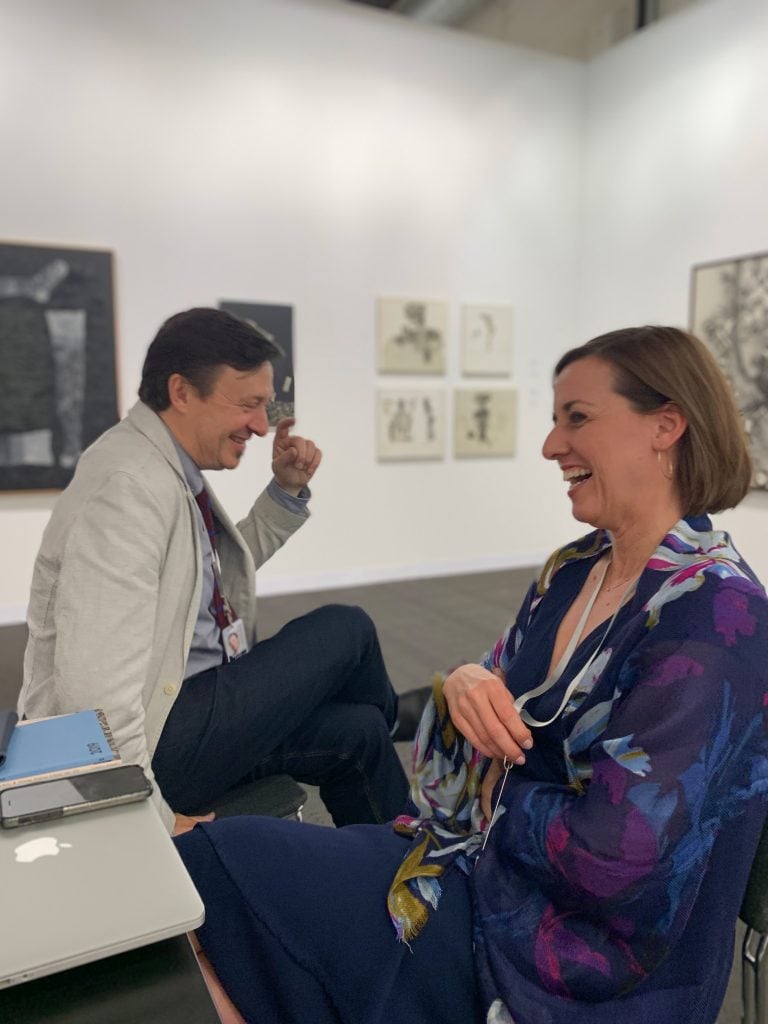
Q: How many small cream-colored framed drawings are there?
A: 4